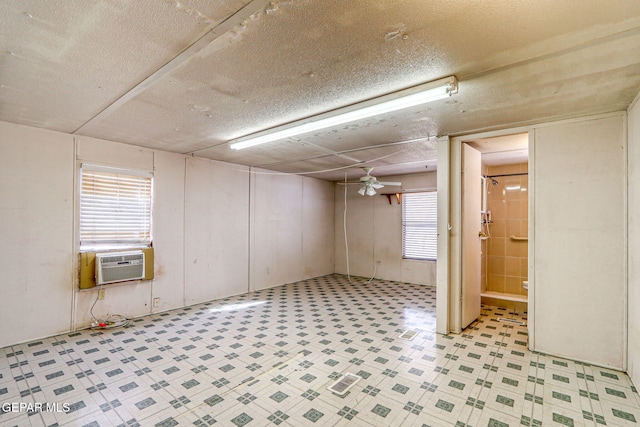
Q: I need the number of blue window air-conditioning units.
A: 0